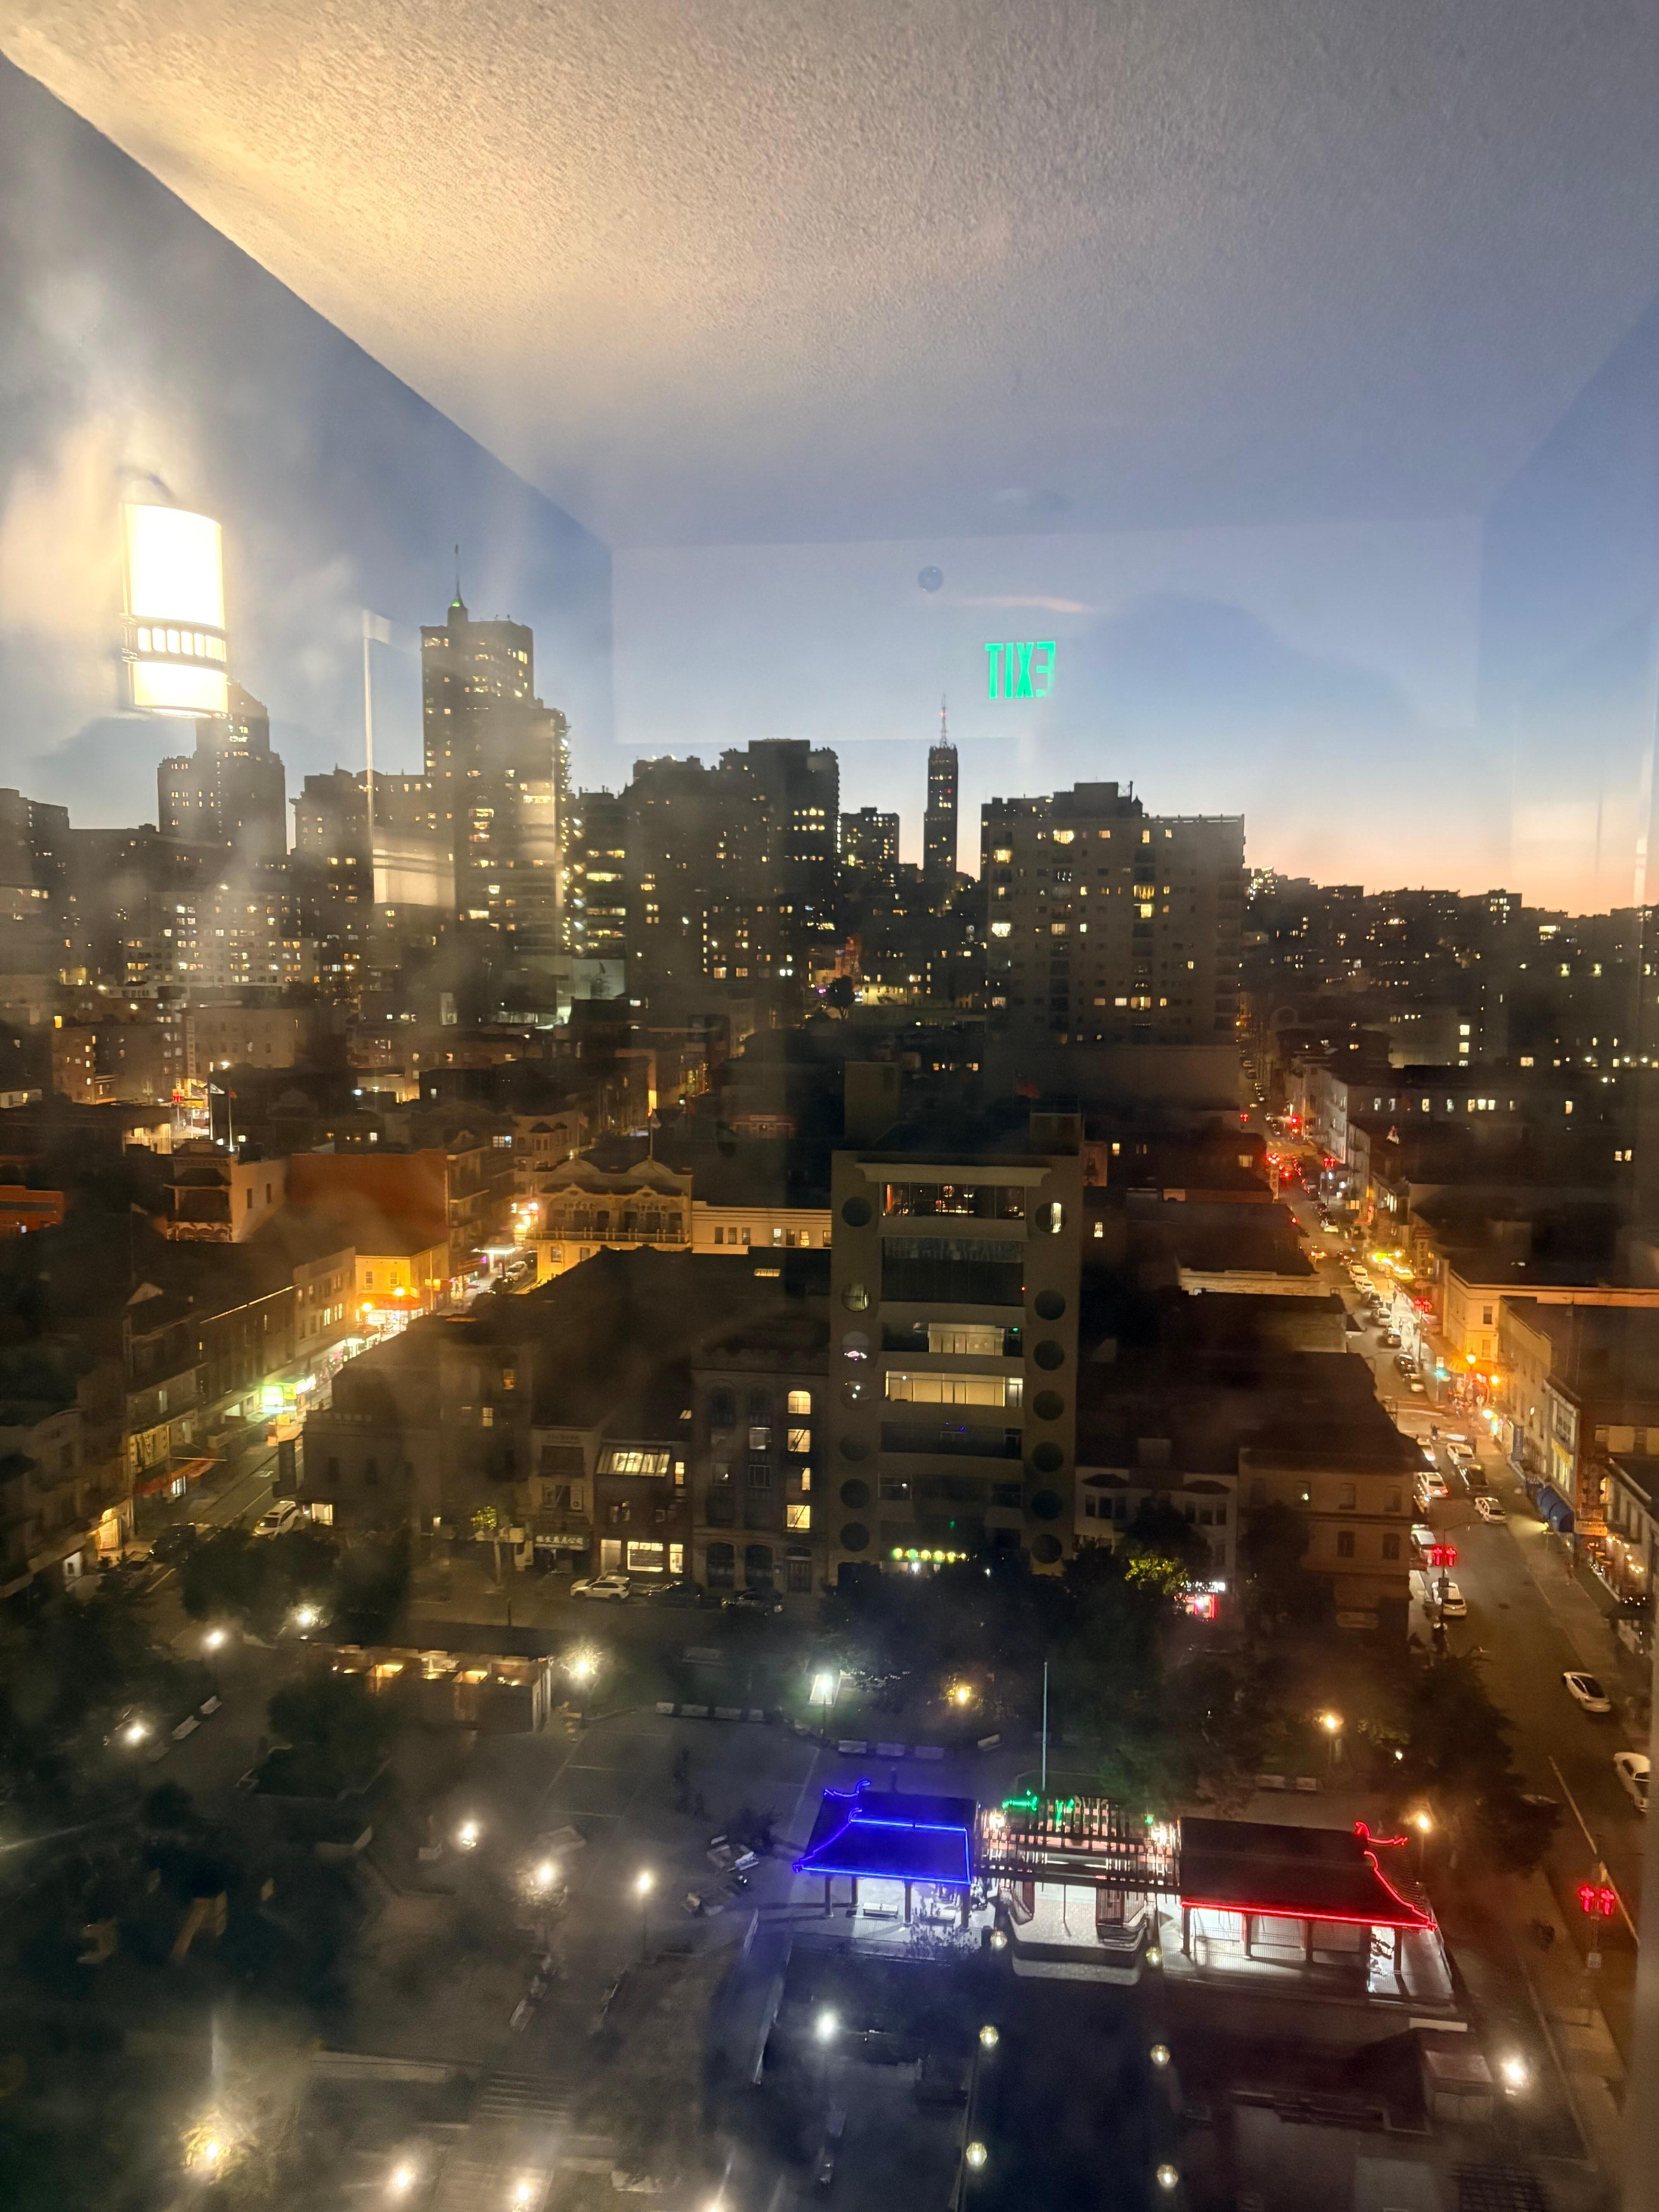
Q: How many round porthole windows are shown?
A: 14